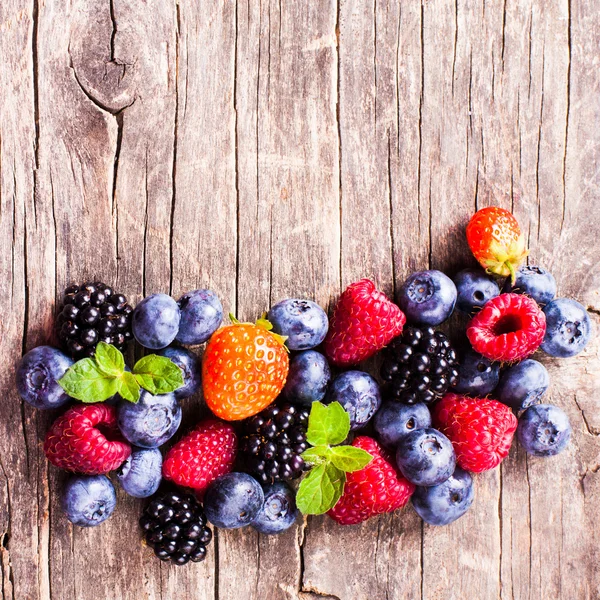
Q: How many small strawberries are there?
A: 1